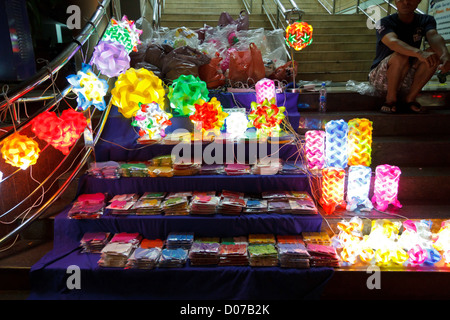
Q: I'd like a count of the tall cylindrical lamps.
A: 7